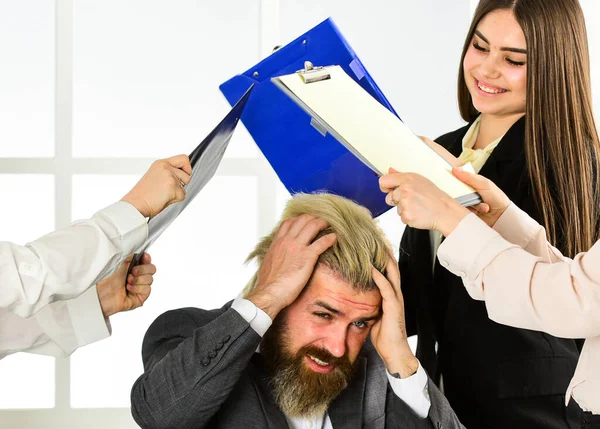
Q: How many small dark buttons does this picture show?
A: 4